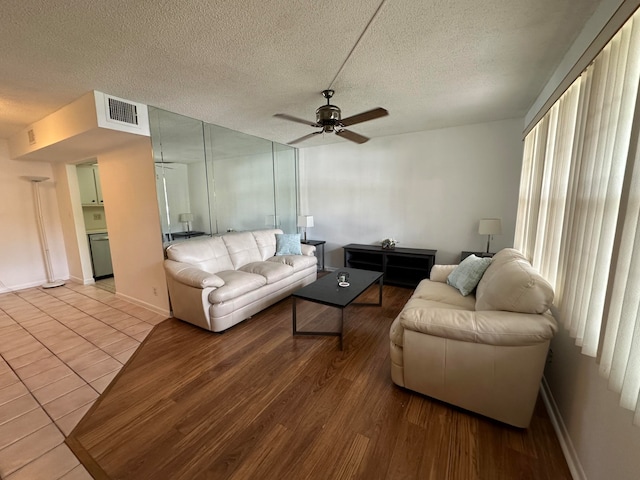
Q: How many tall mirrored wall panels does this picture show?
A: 3